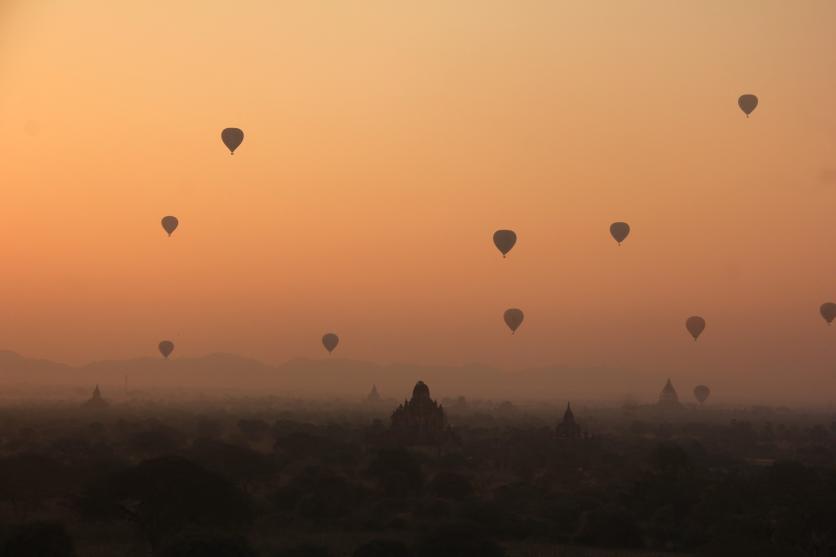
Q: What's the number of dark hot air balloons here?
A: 11